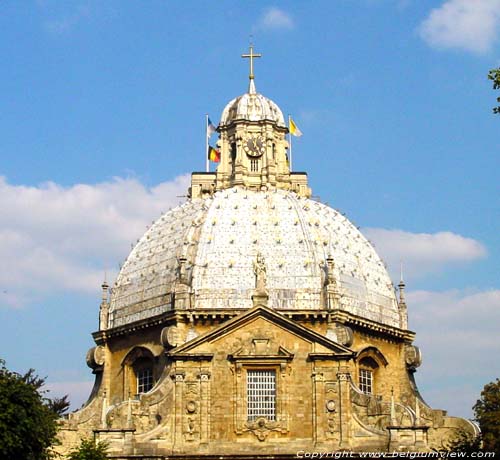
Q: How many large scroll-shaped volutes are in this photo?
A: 4